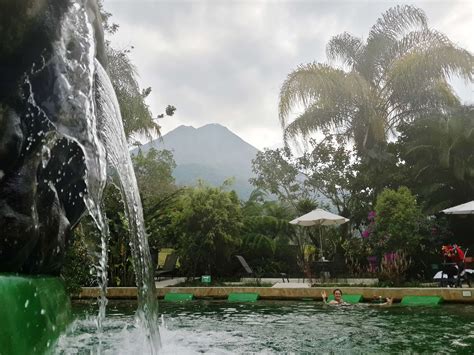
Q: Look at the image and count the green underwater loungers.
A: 4